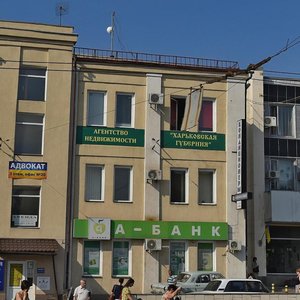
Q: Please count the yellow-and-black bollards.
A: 2